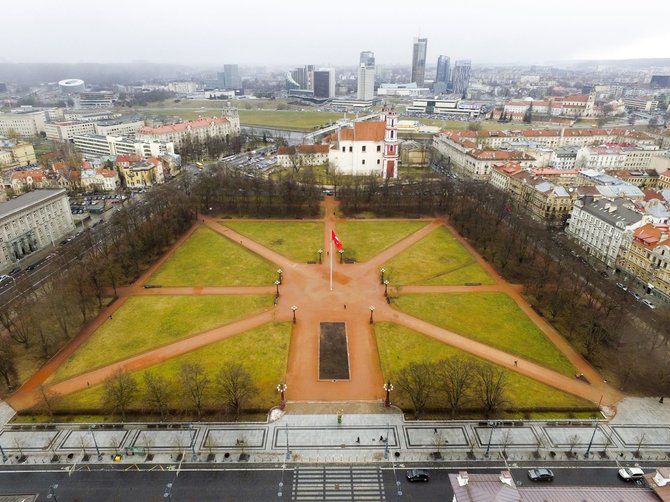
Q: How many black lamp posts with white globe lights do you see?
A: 10